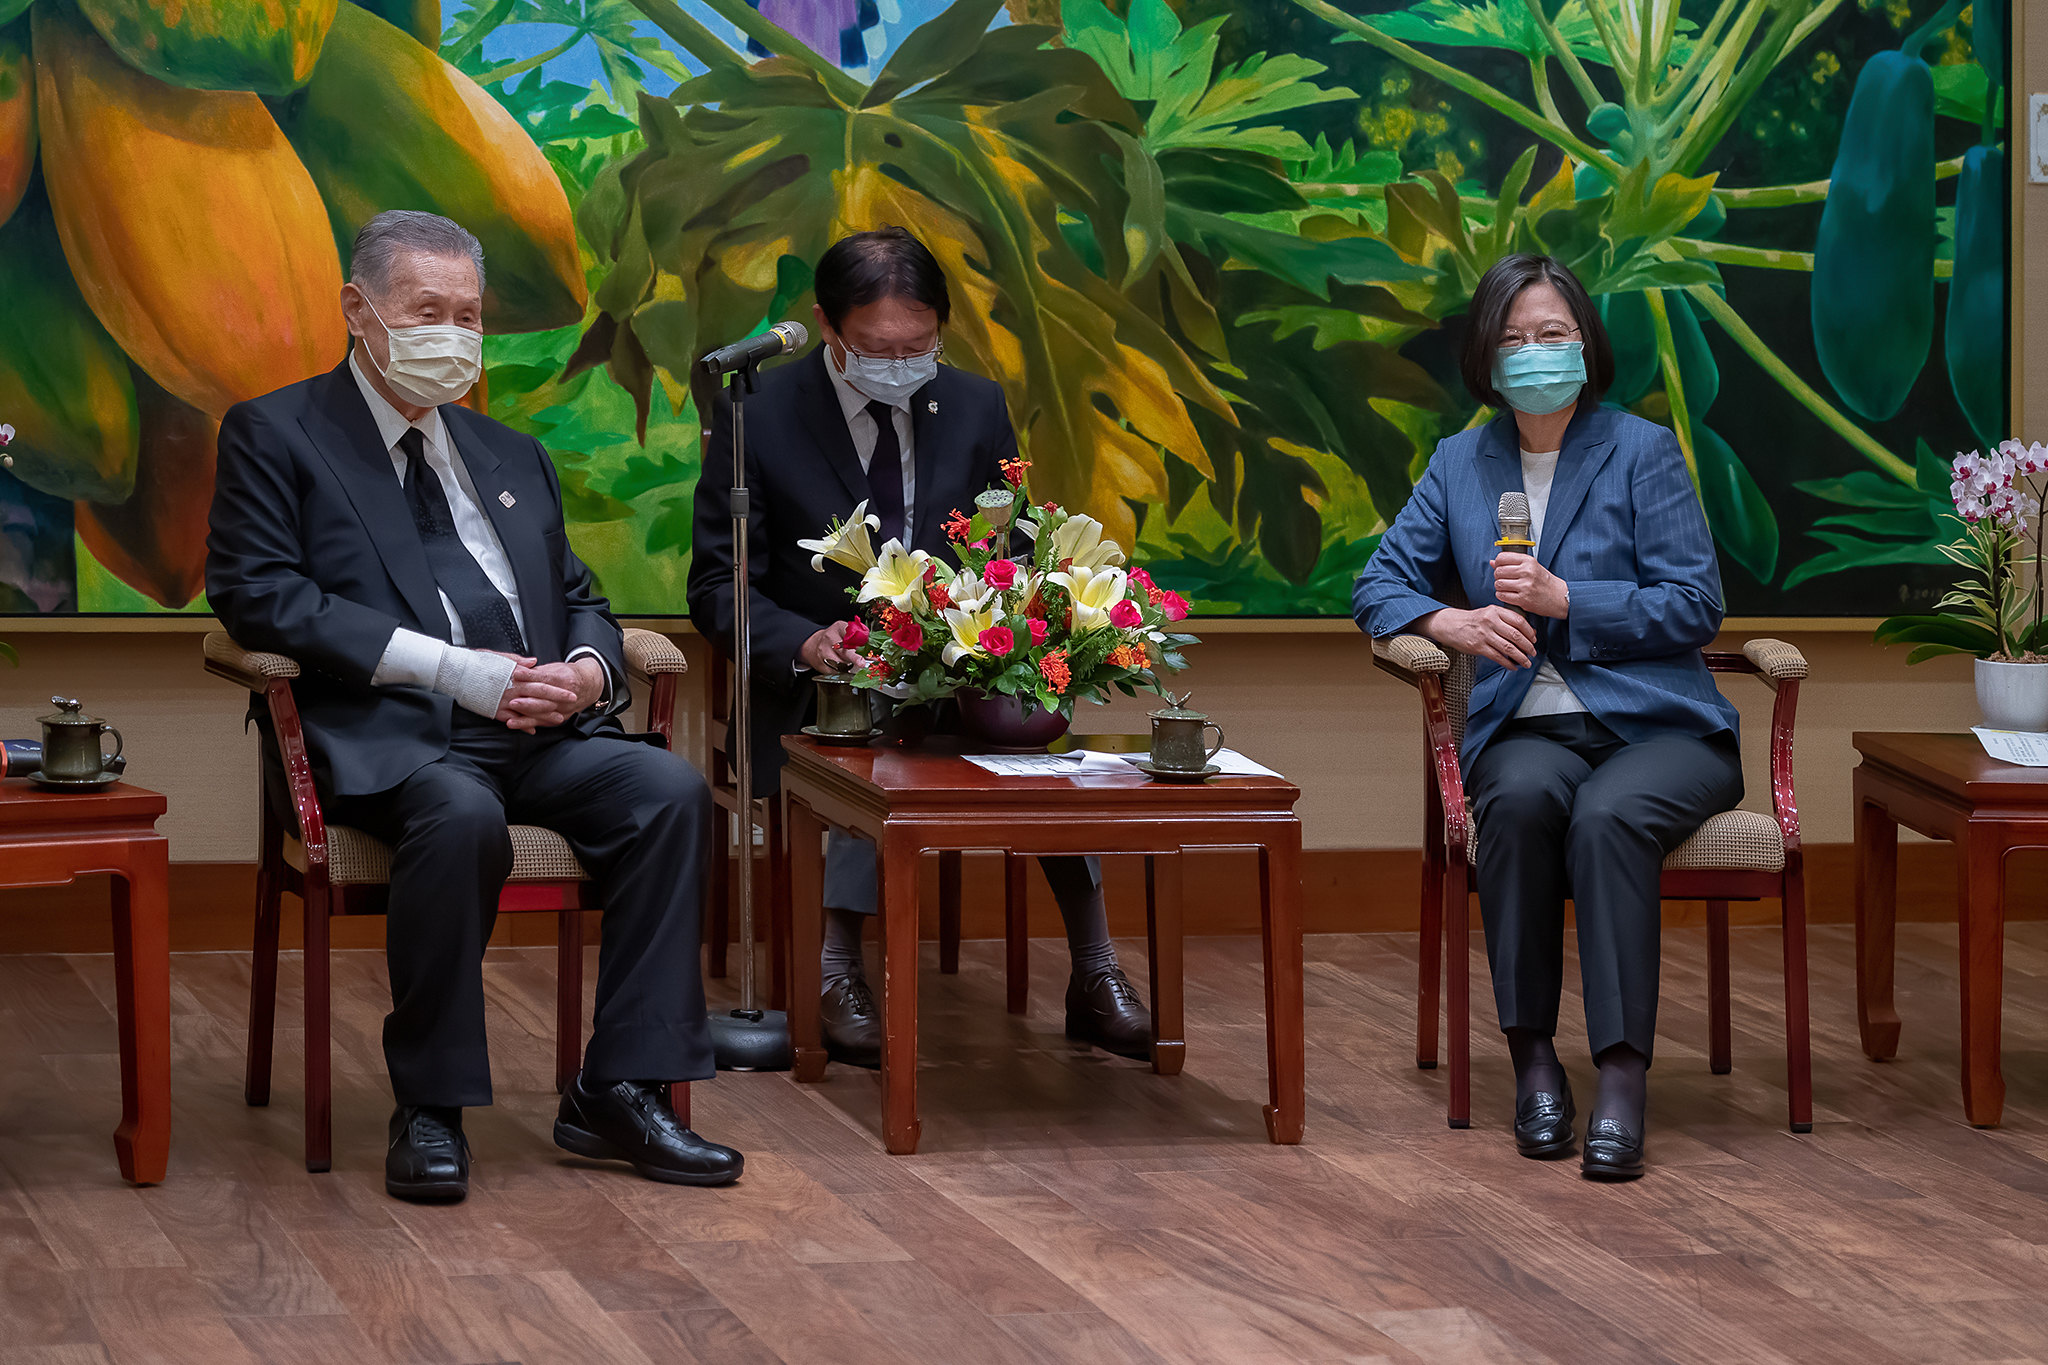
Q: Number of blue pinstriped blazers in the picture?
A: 1